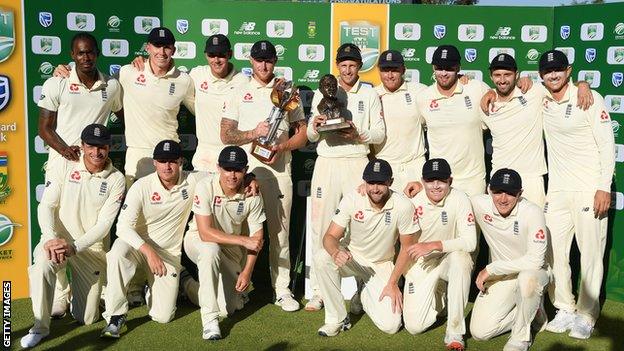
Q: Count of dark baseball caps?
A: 14